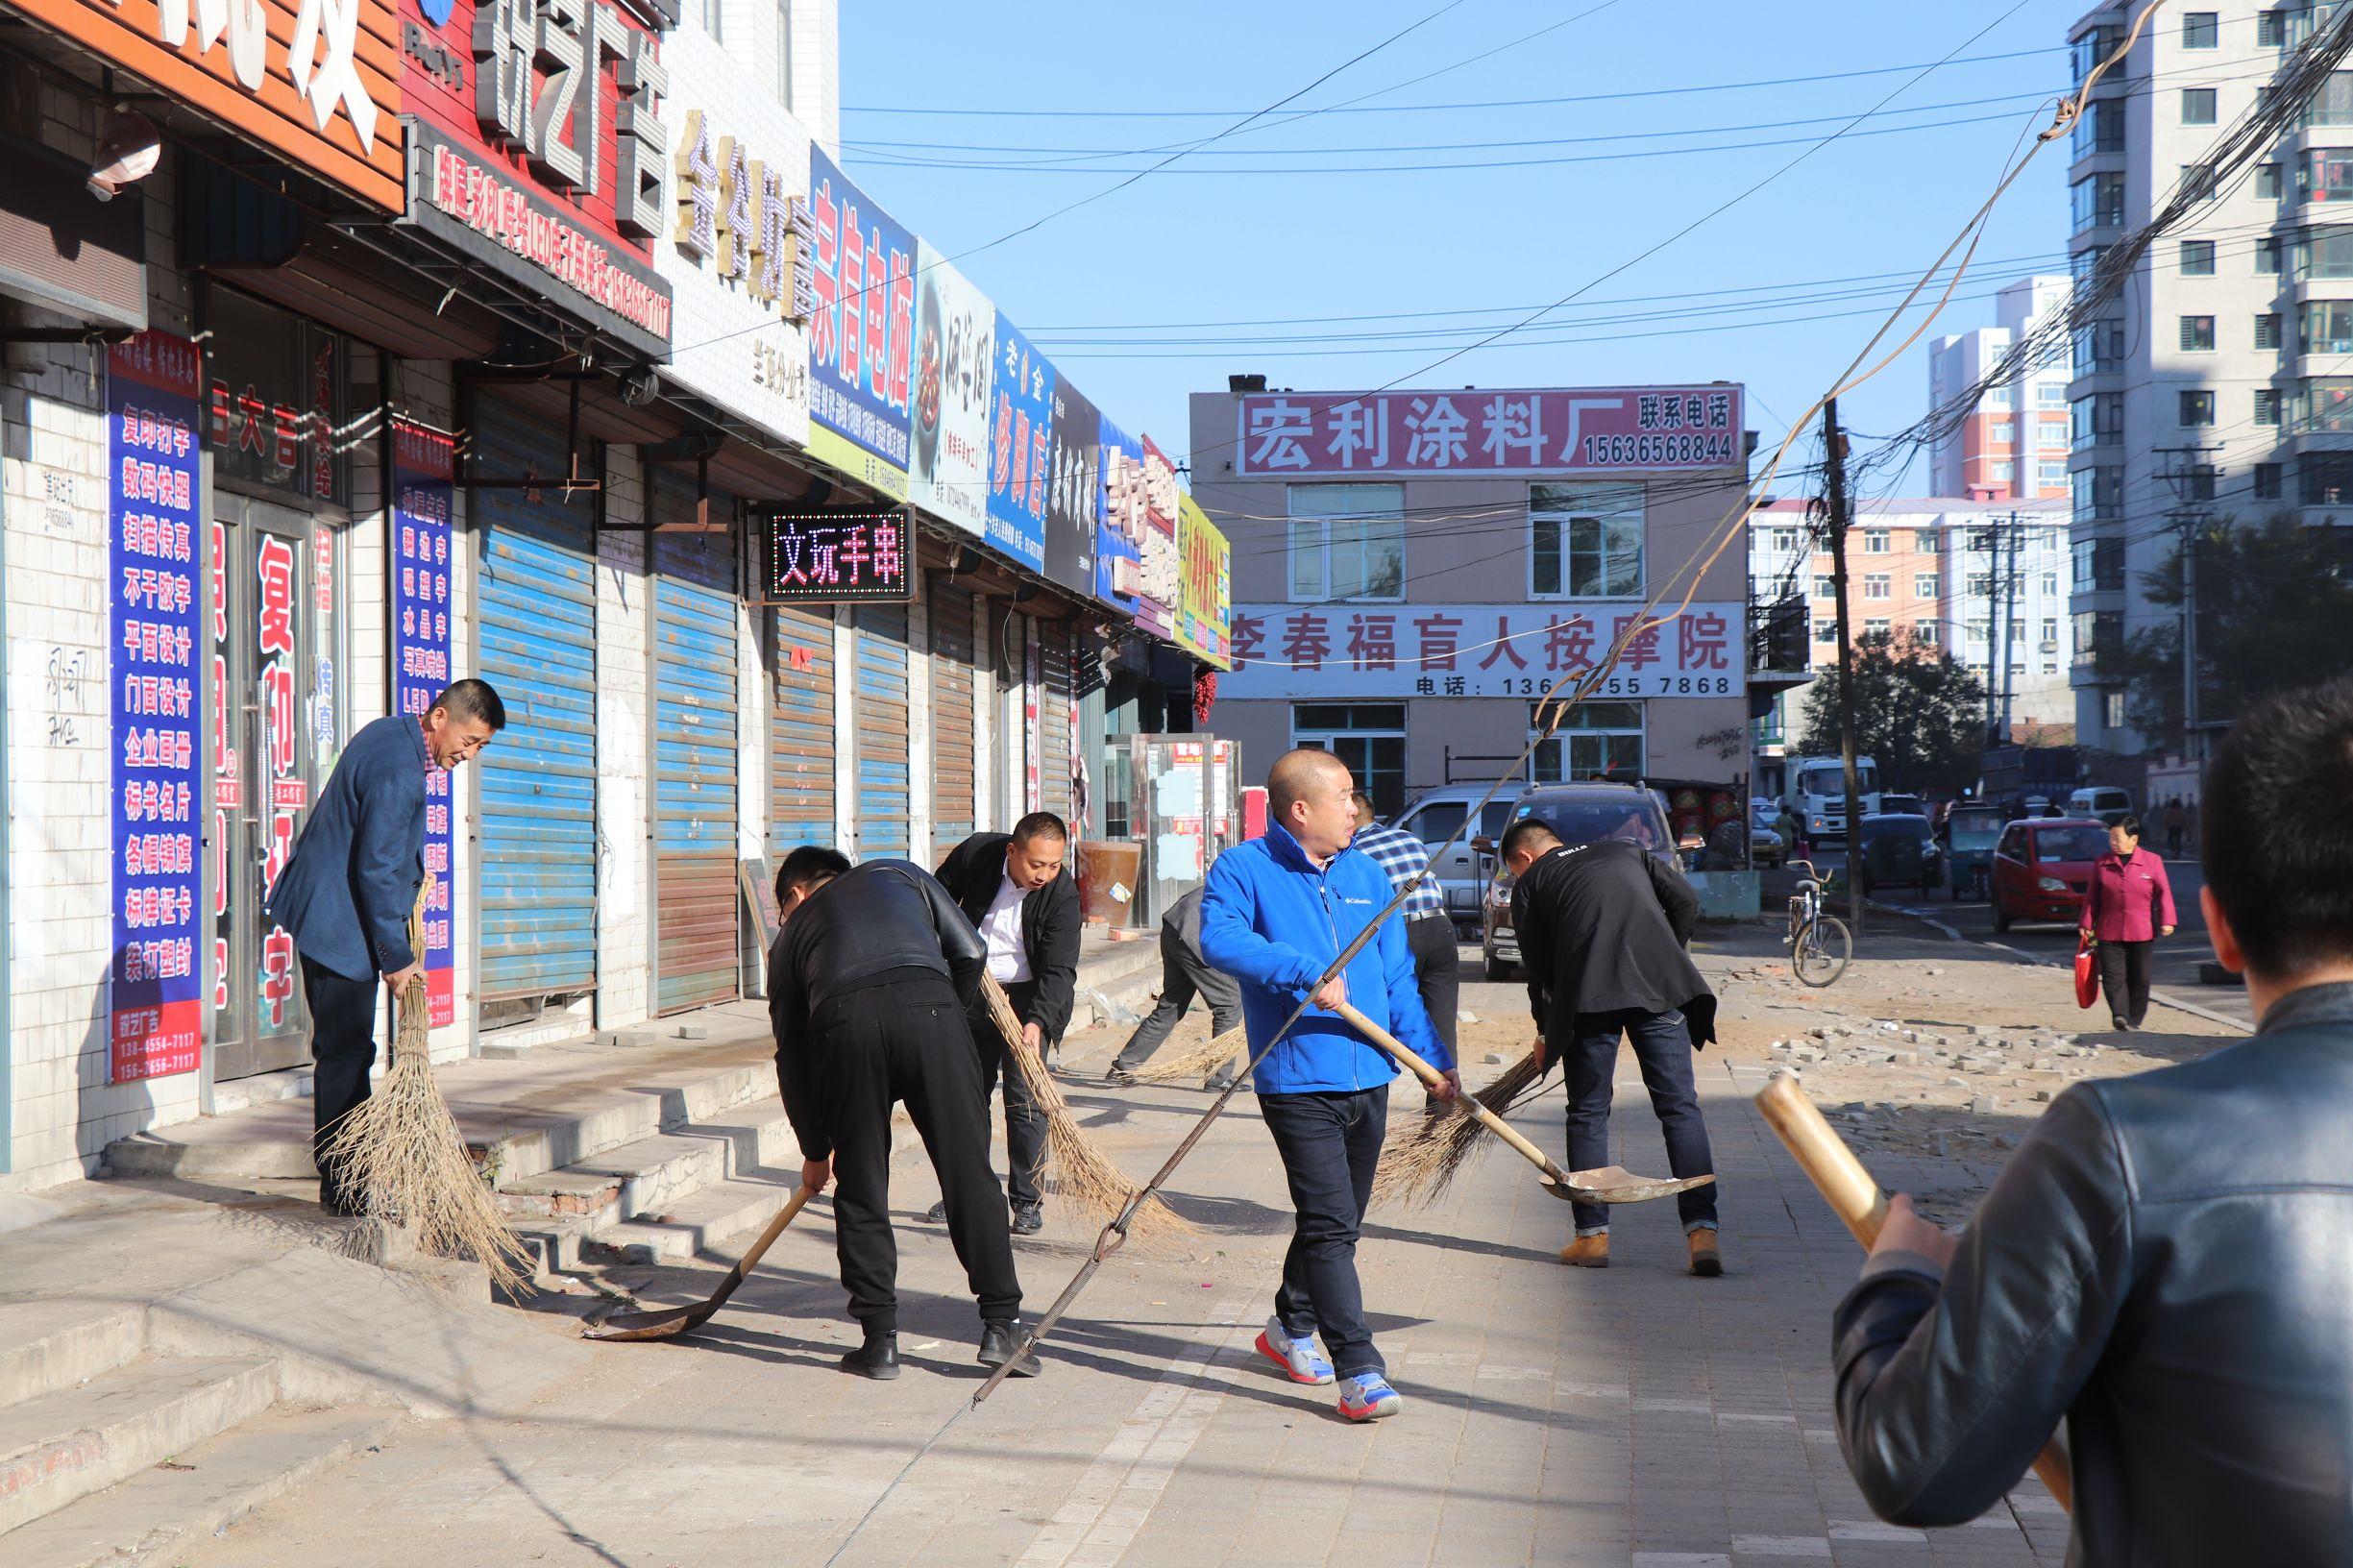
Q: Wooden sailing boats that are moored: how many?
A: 0